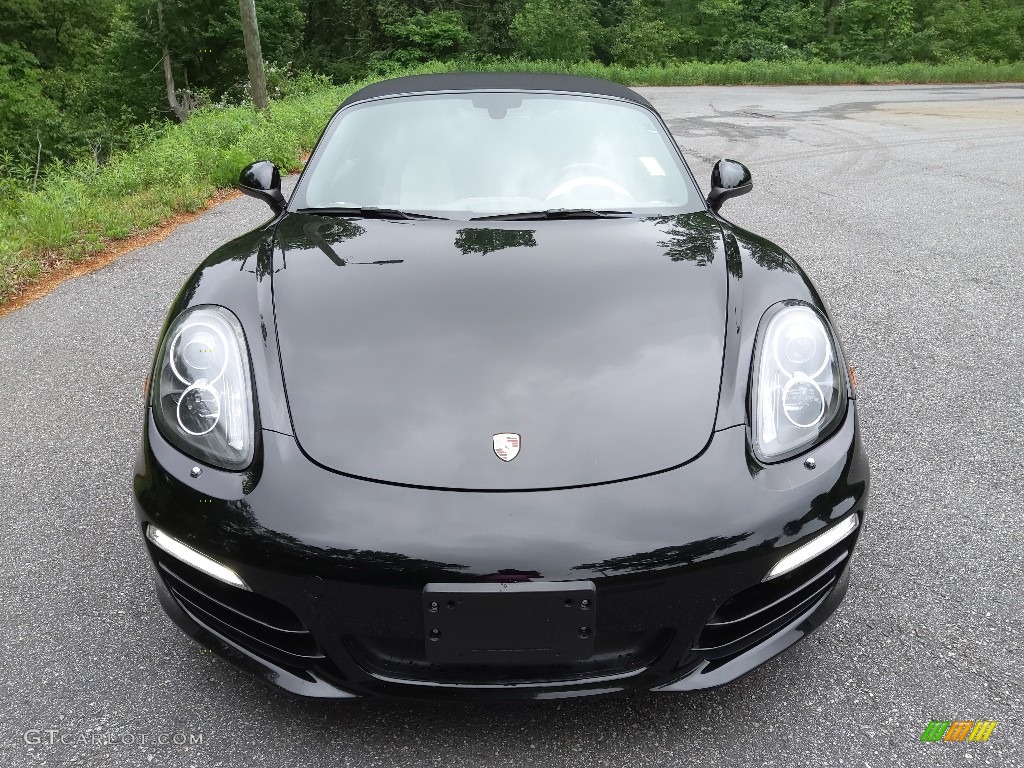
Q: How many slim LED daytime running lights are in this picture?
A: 2